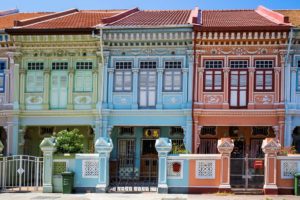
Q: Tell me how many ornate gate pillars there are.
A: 5